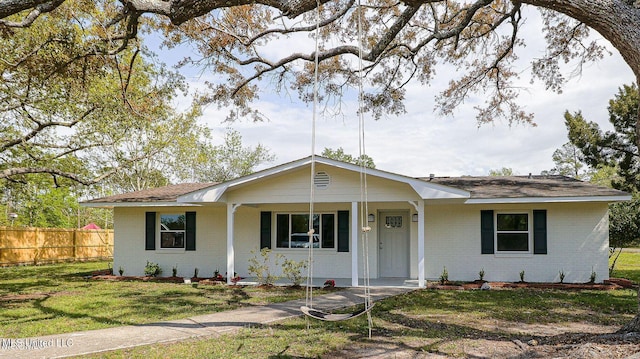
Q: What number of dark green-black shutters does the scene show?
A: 6